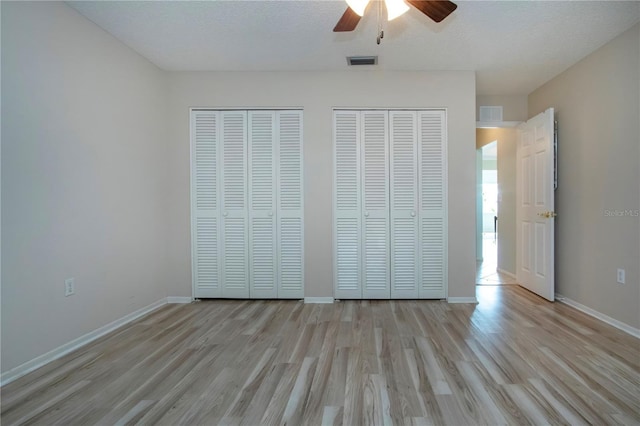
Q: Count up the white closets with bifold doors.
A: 2